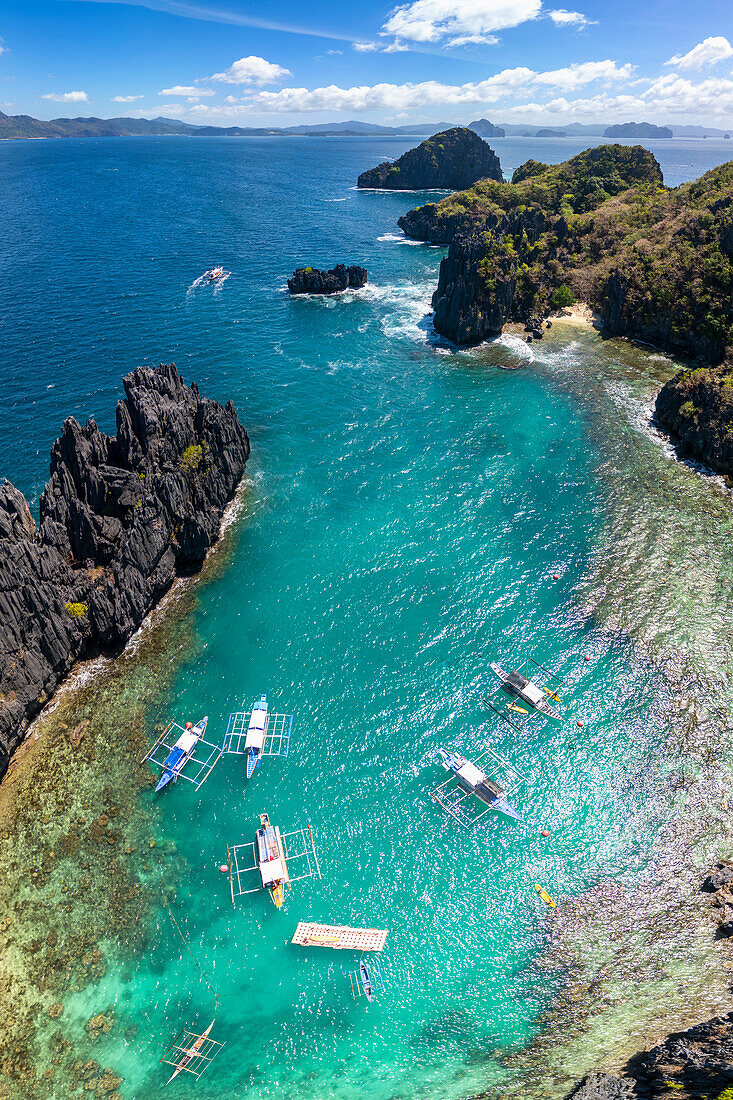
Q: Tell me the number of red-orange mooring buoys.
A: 6